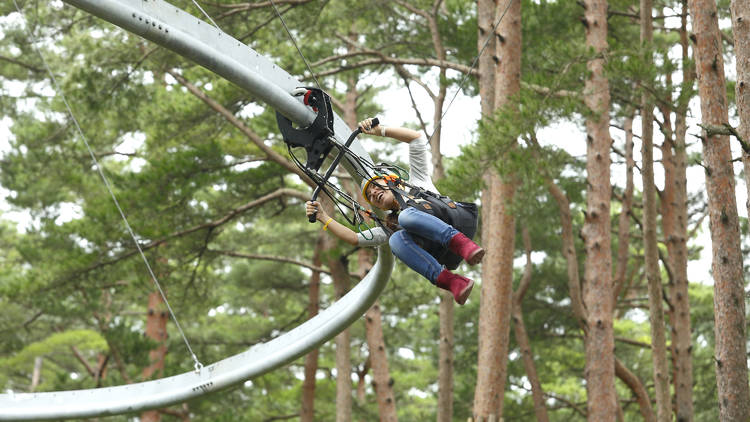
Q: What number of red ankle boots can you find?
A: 2